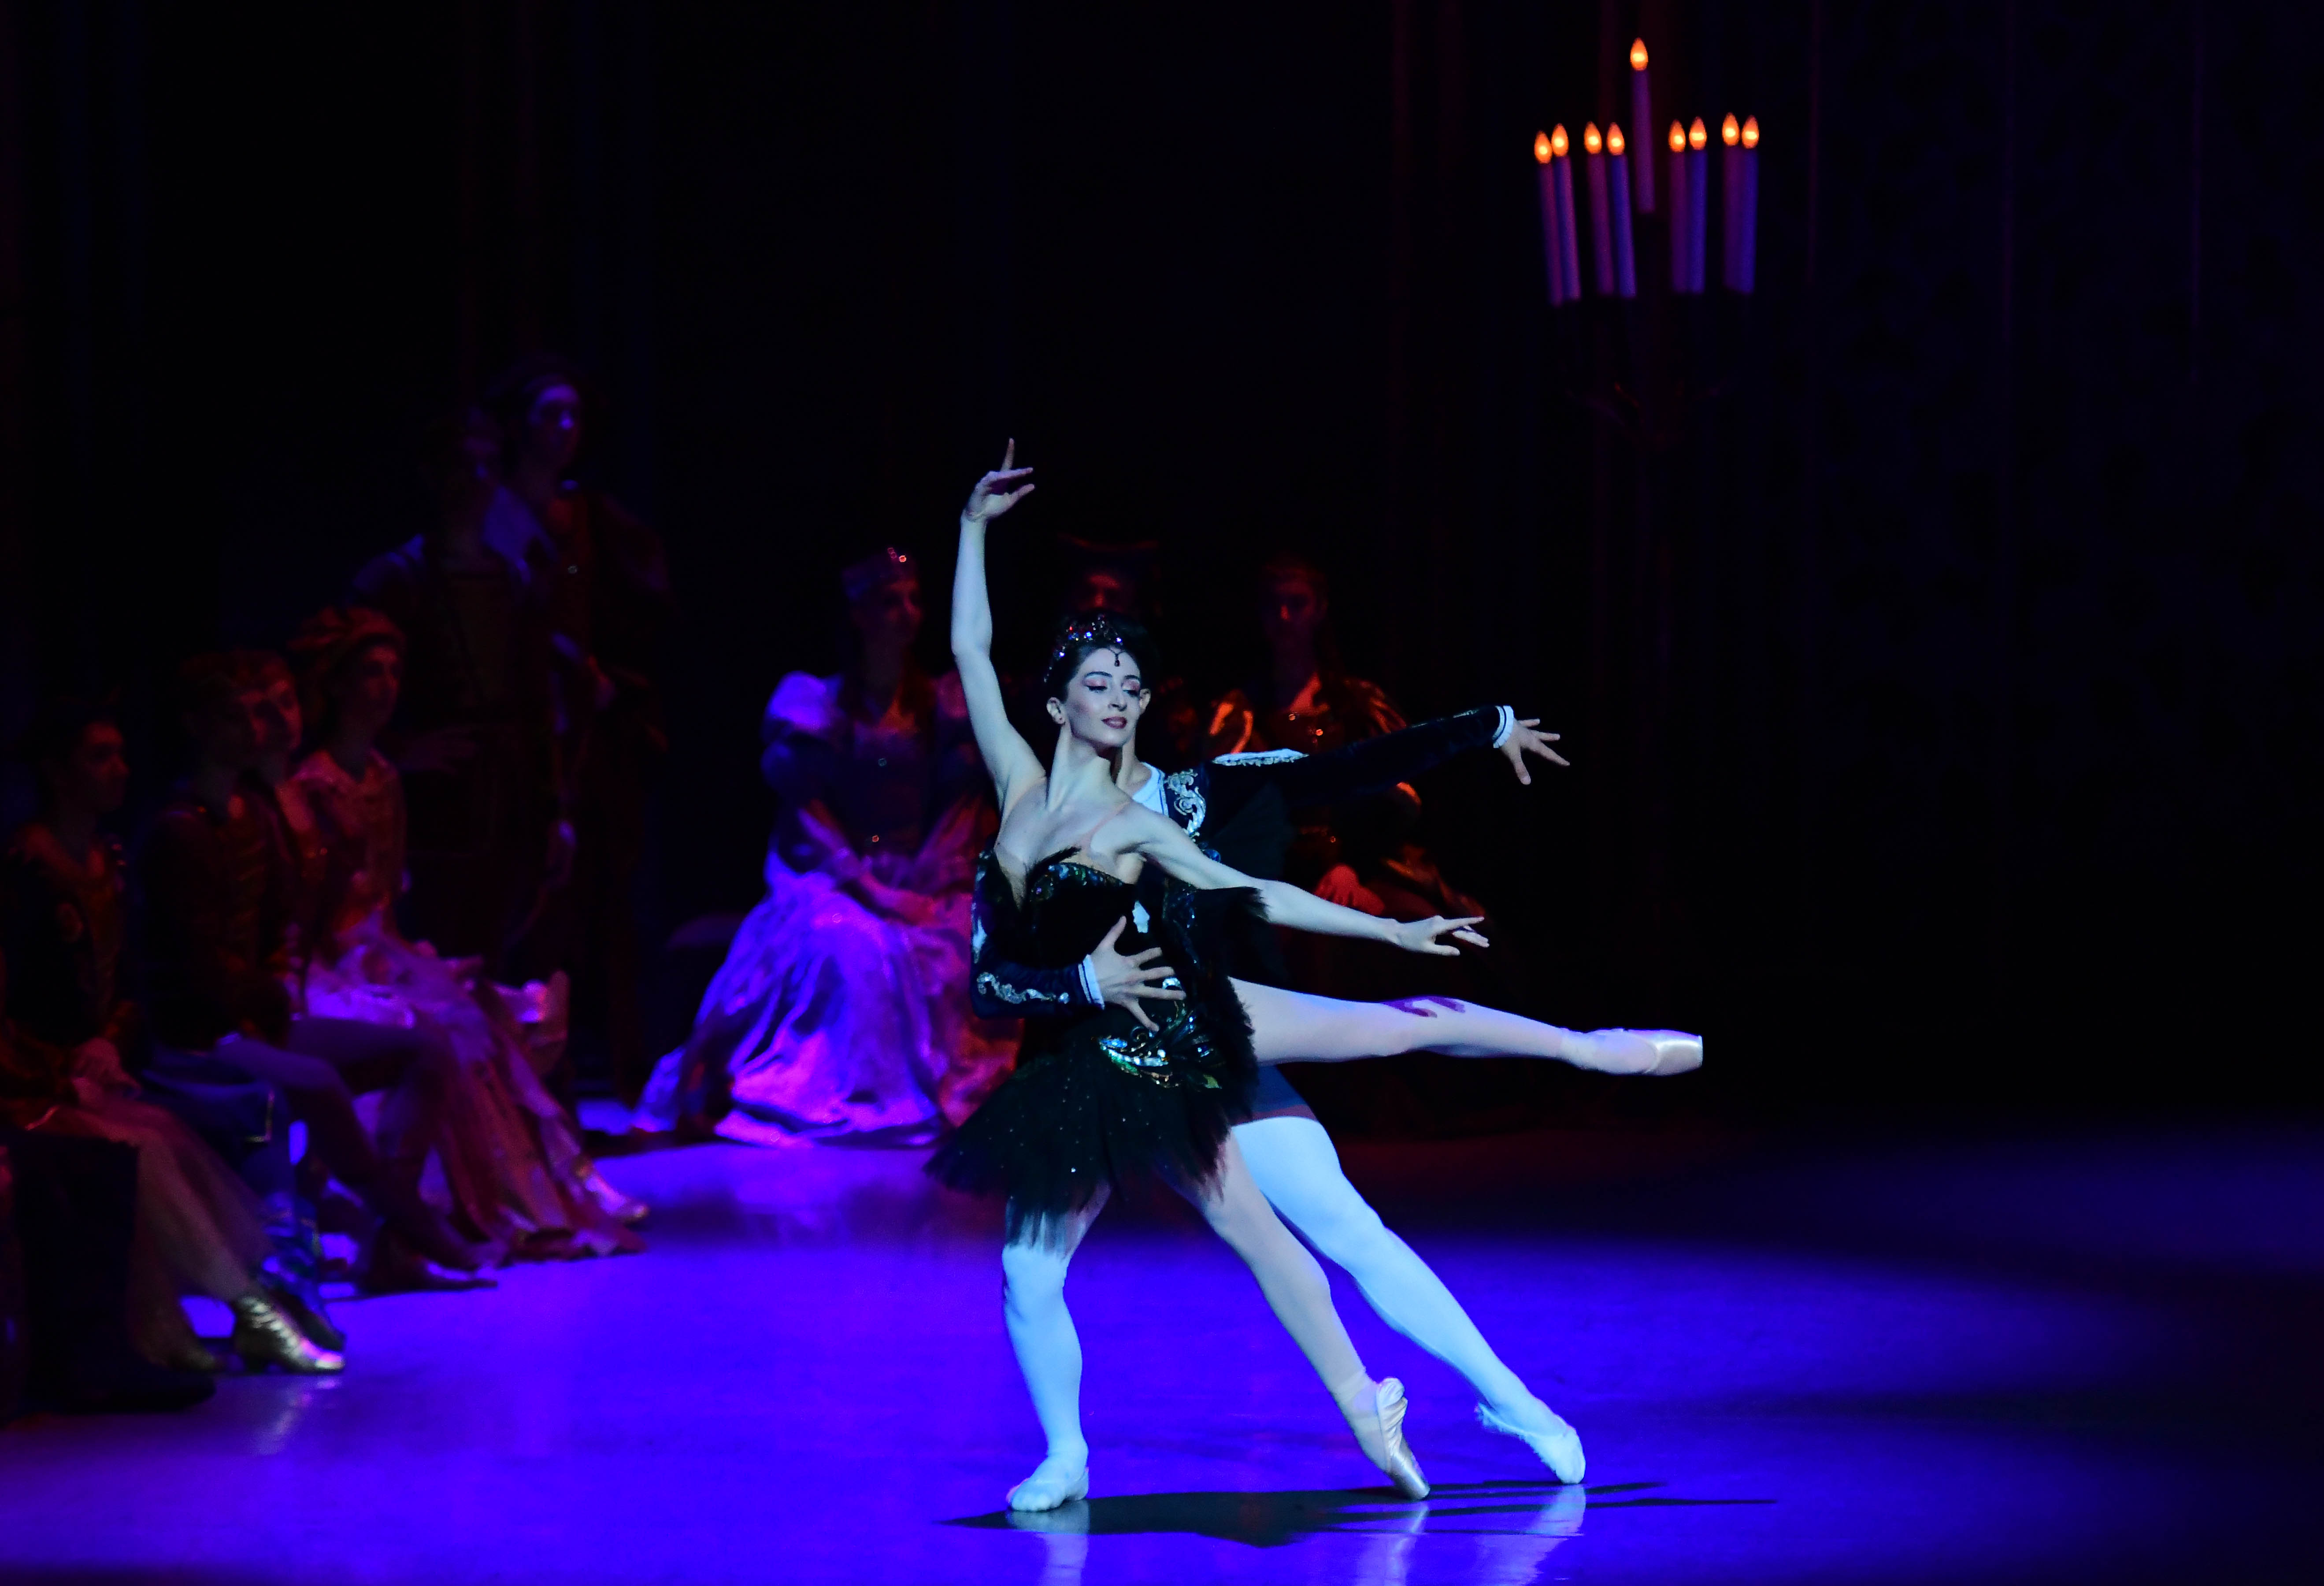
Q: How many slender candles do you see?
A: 9